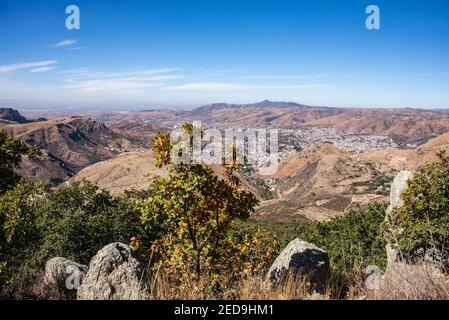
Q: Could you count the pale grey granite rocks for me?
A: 4